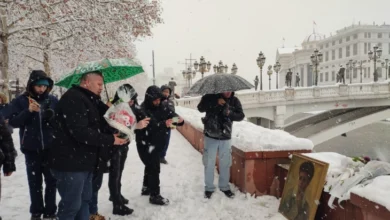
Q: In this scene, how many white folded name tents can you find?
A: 0